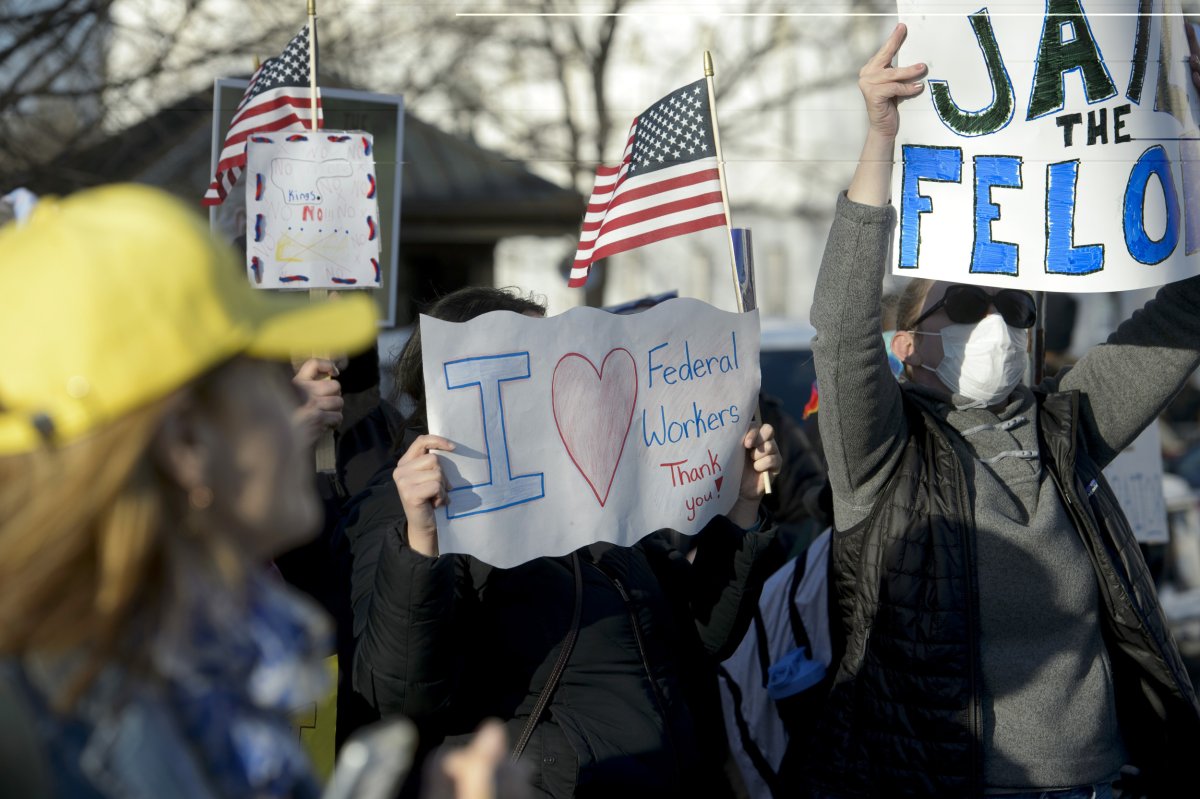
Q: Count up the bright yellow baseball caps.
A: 1